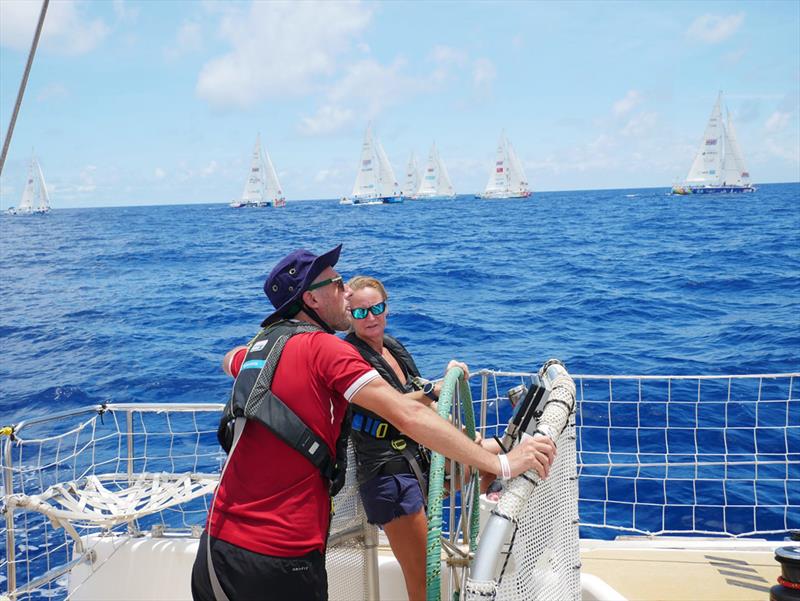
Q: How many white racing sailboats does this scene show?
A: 7